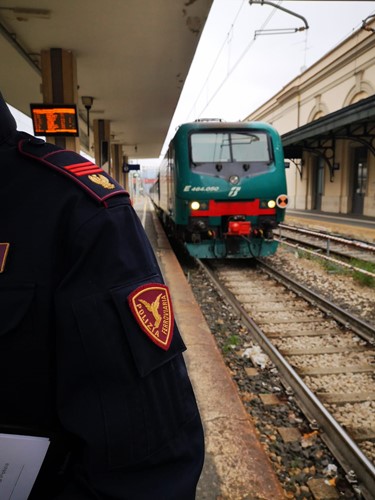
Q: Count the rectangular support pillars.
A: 4